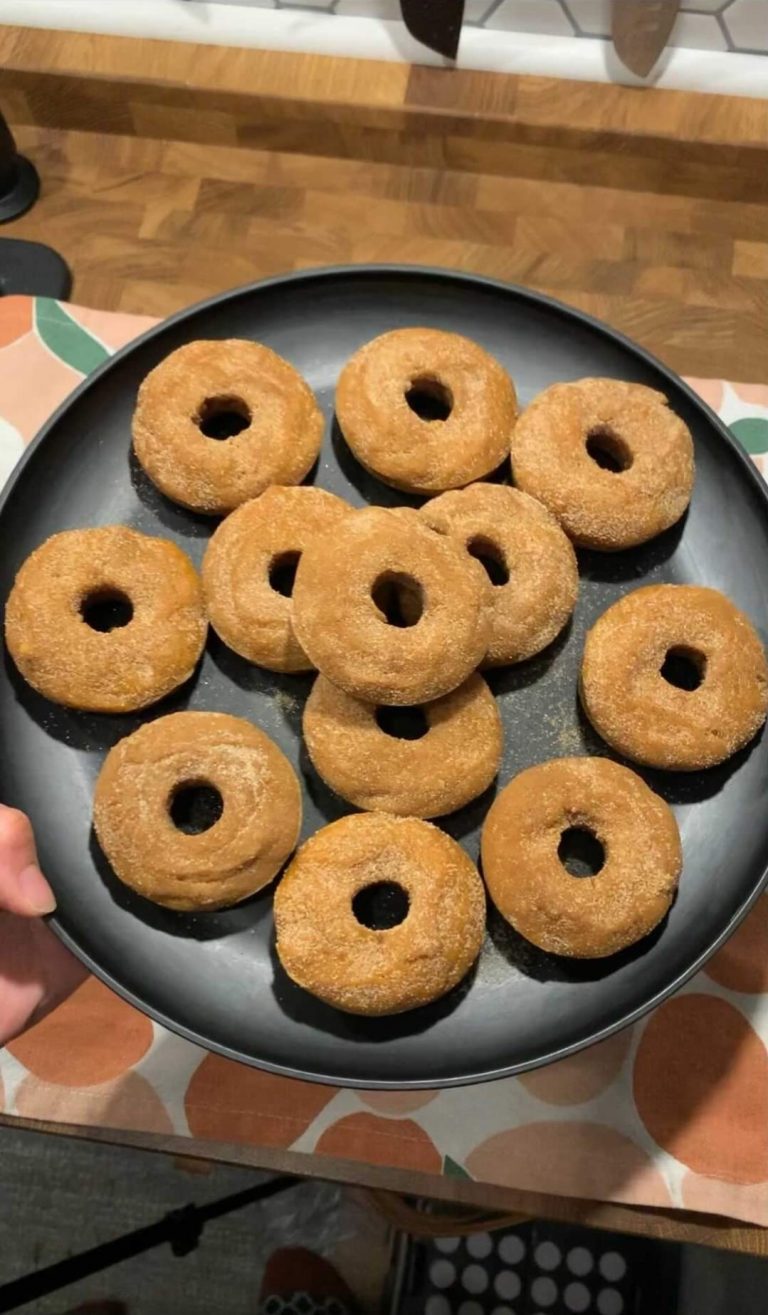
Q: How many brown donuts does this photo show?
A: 12